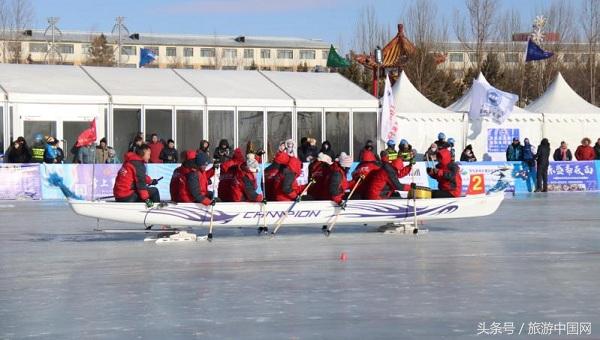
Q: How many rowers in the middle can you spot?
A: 10